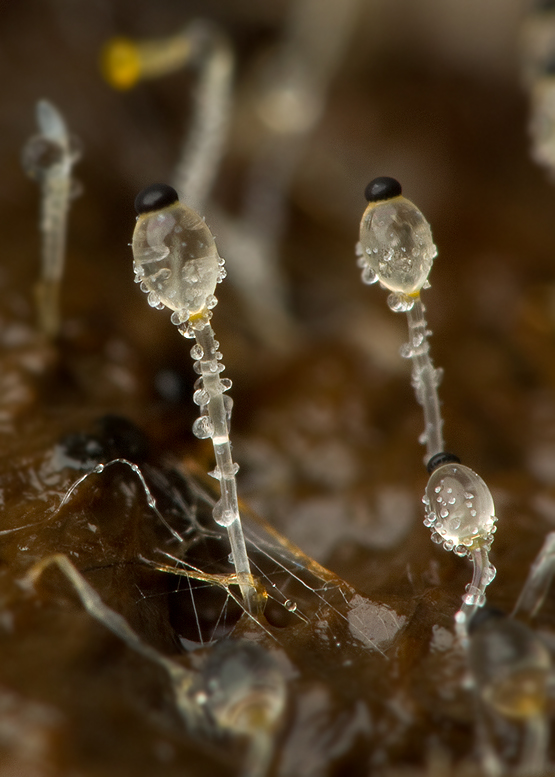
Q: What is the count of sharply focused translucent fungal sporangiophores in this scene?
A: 3